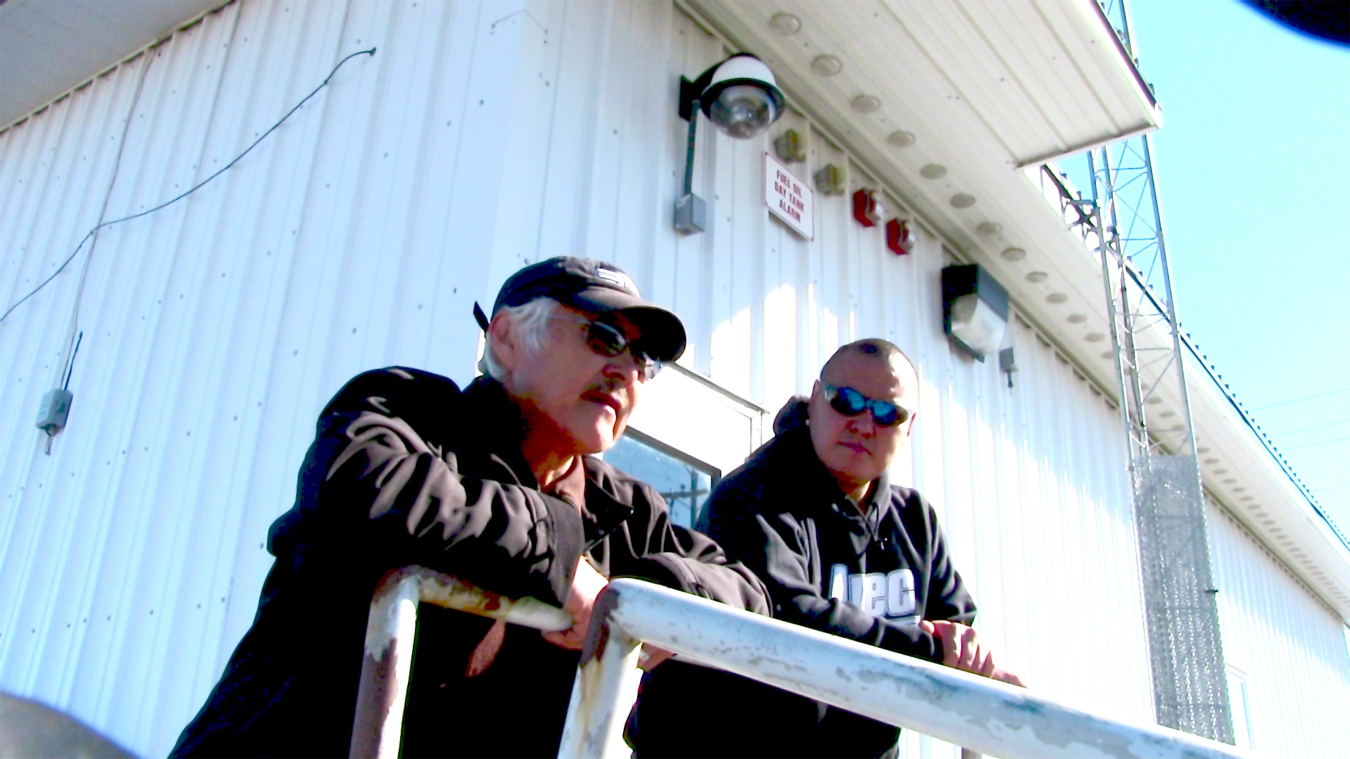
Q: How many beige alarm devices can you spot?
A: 2